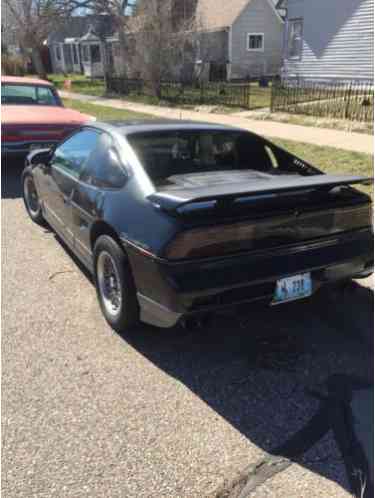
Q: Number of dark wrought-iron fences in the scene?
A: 2